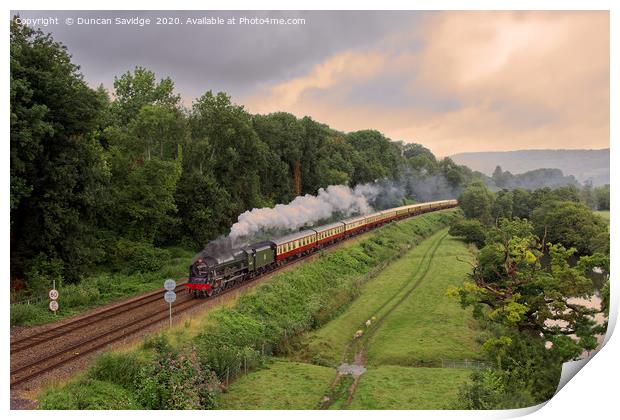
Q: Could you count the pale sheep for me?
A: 3